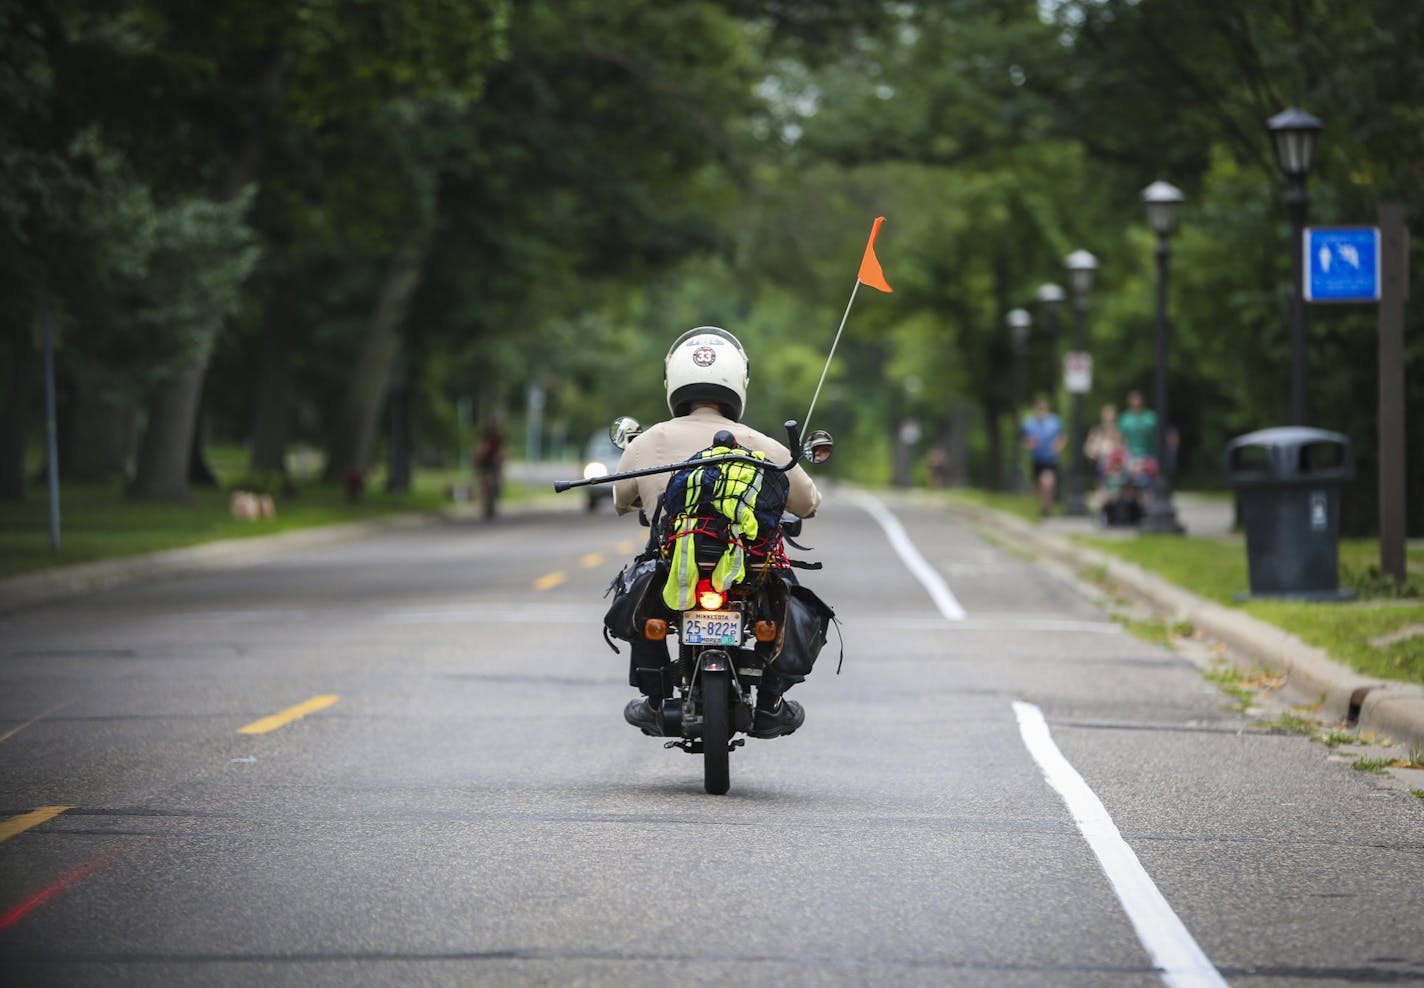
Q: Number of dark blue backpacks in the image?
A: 1